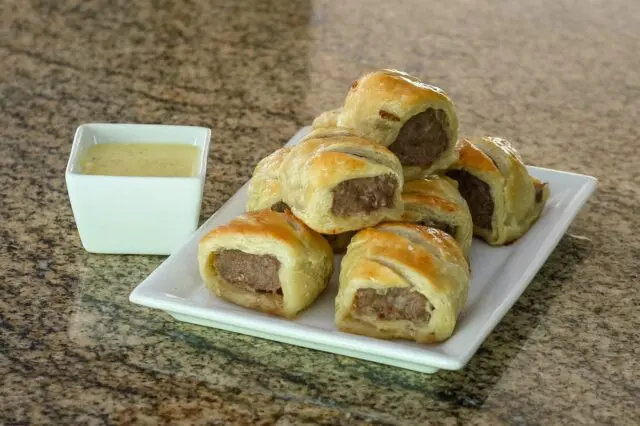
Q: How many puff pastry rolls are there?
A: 8